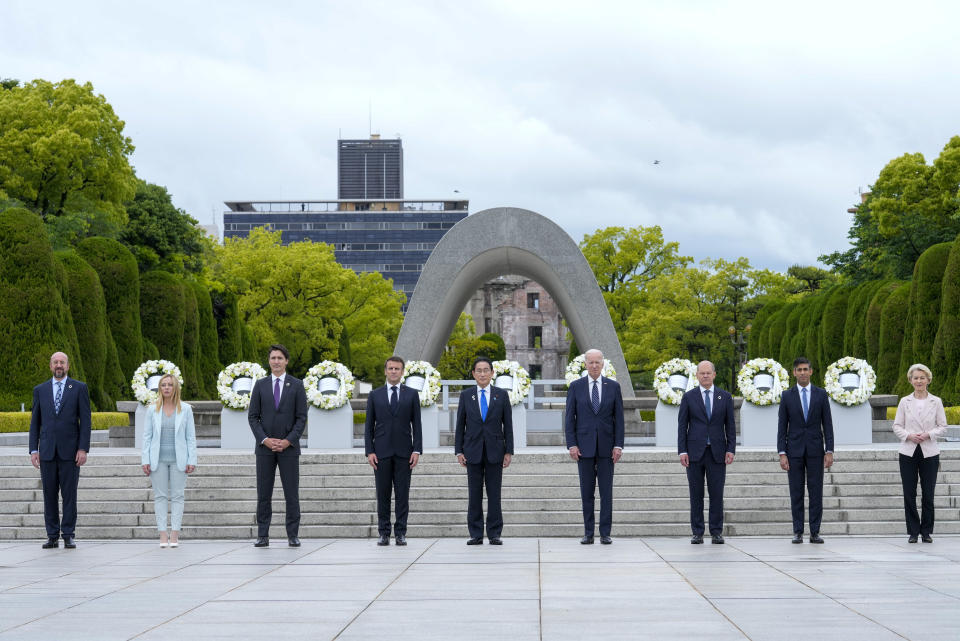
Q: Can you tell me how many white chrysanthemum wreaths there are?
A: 9